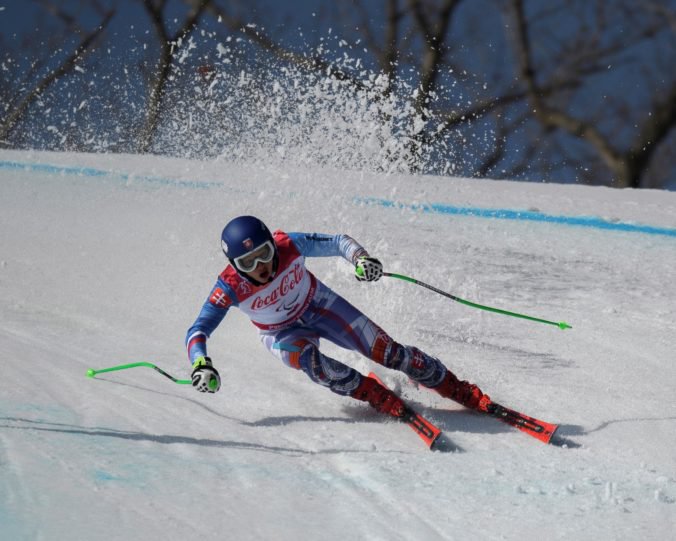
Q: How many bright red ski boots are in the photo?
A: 2